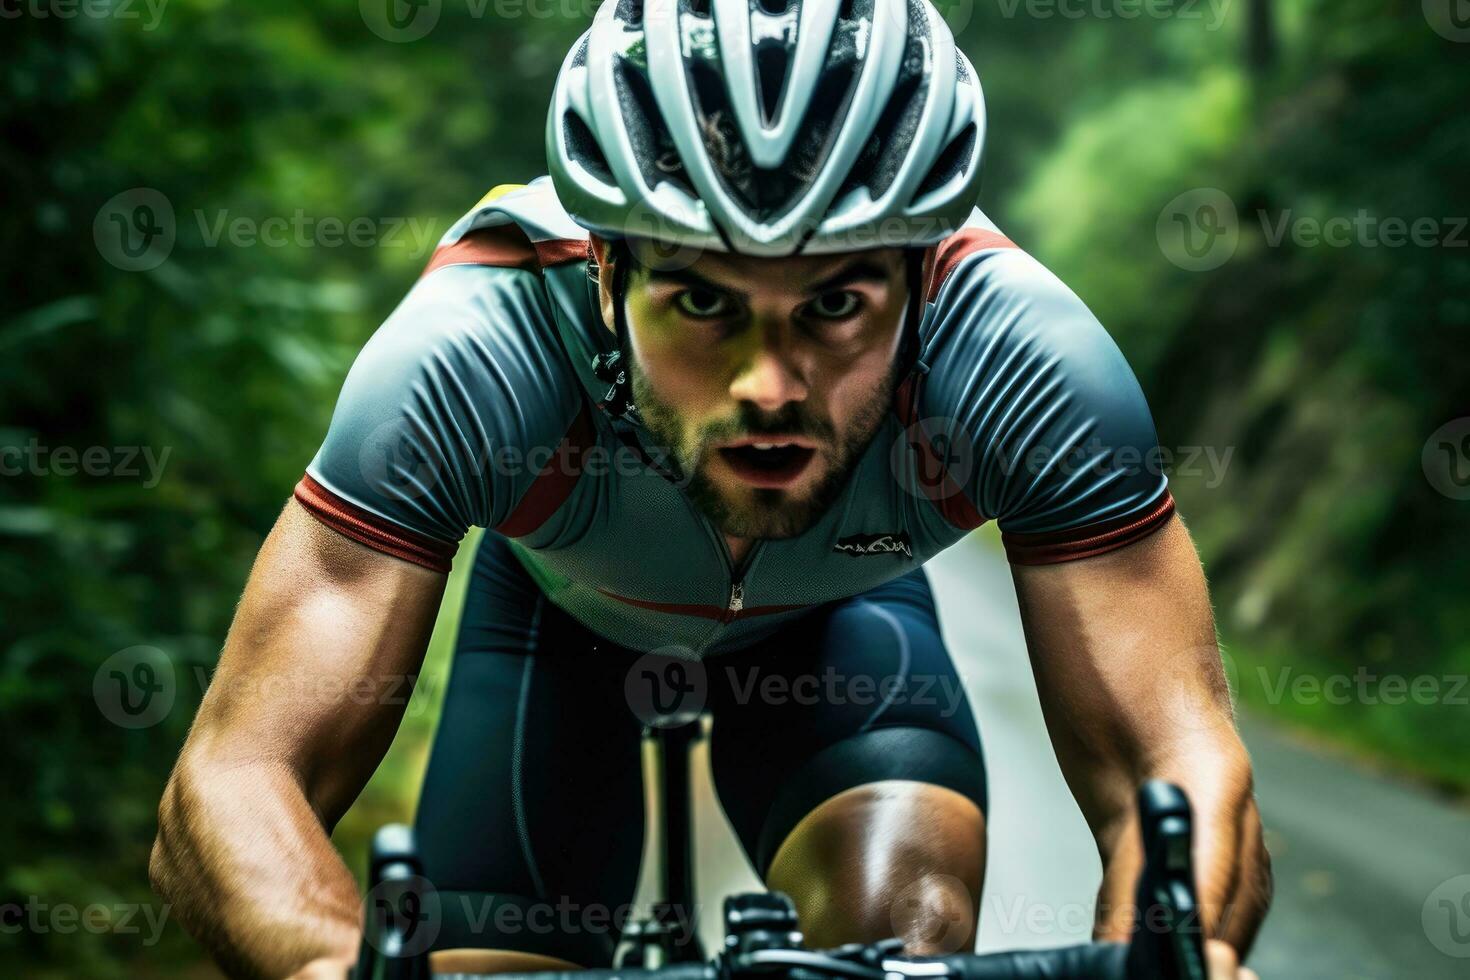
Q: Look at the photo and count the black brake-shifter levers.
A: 2